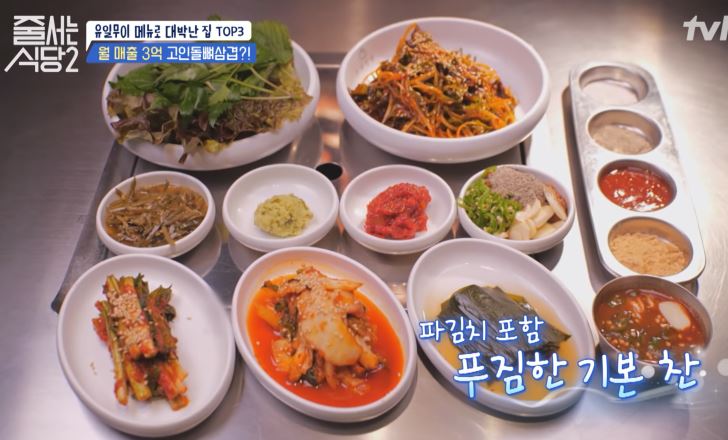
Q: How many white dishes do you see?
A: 9